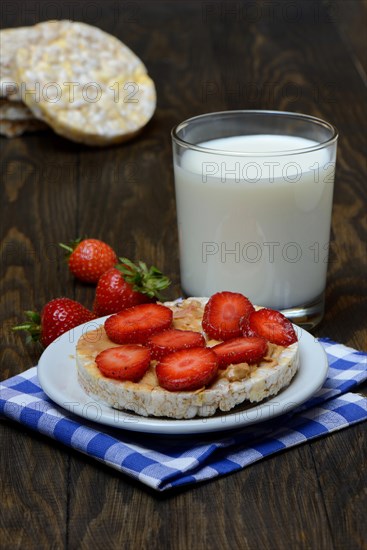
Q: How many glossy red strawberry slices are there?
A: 7